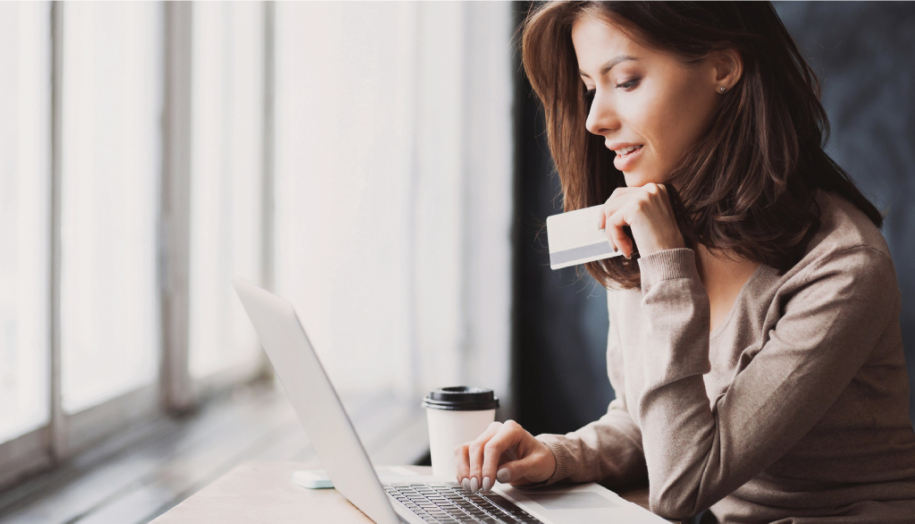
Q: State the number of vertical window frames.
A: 3